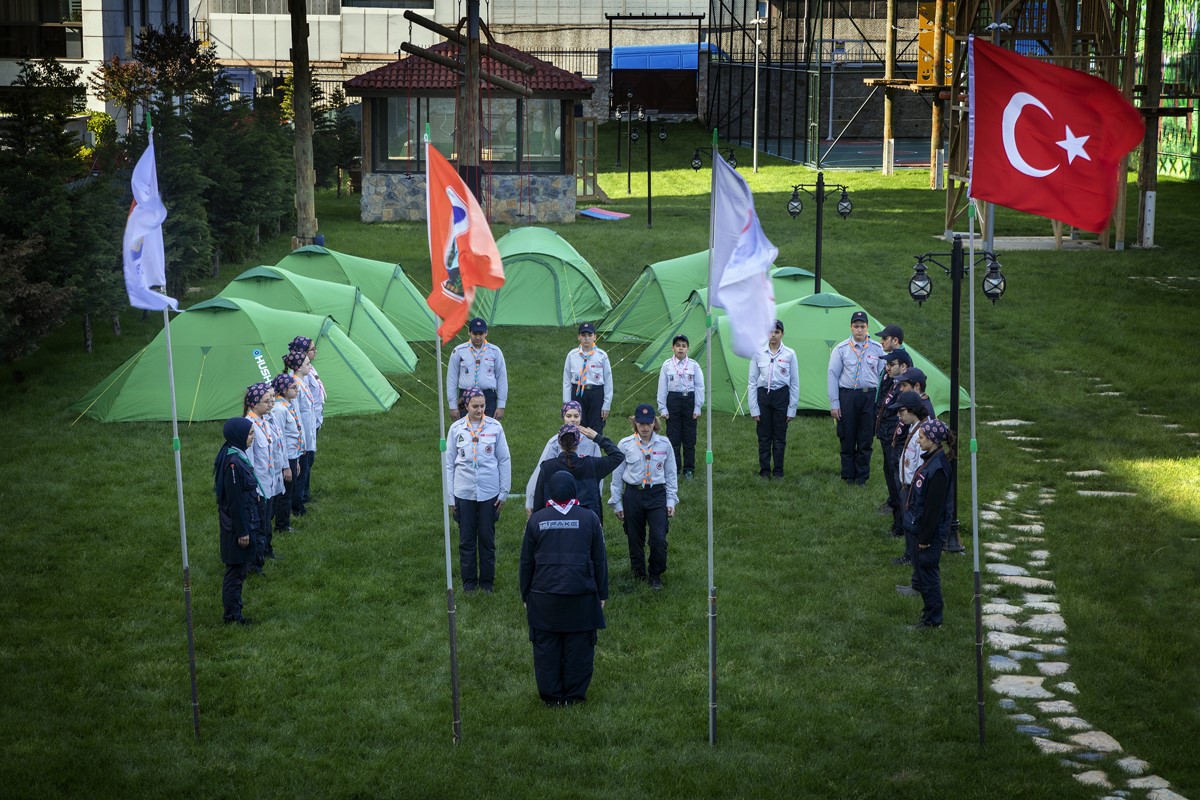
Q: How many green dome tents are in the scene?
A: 7